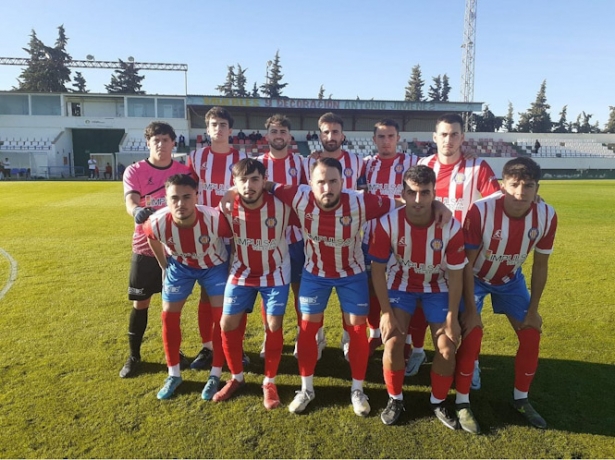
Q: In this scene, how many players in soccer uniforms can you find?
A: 11